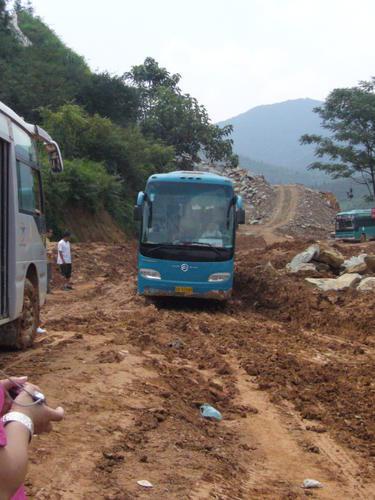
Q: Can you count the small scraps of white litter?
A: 2